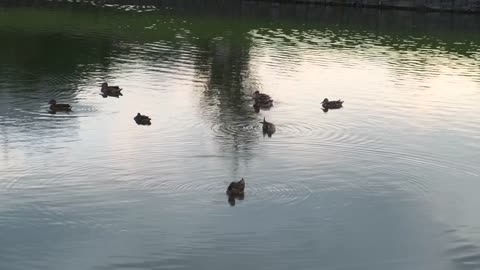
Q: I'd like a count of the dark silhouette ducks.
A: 7